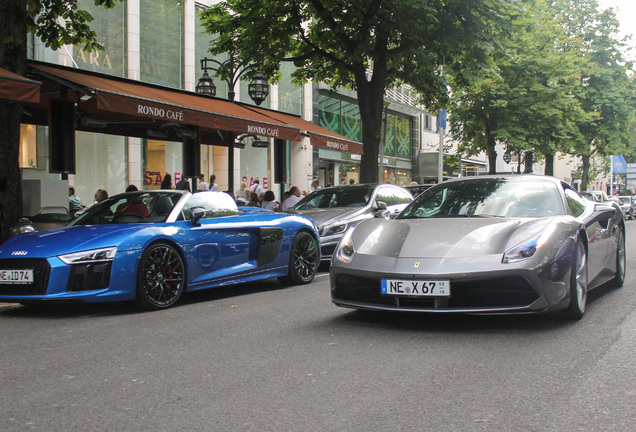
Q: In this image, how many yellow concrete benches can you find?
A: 0